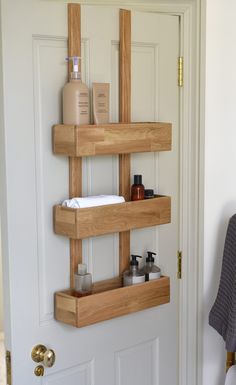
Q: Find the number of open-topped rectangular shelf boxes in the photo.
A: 3